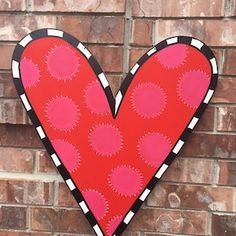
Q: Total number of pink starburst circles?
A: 13